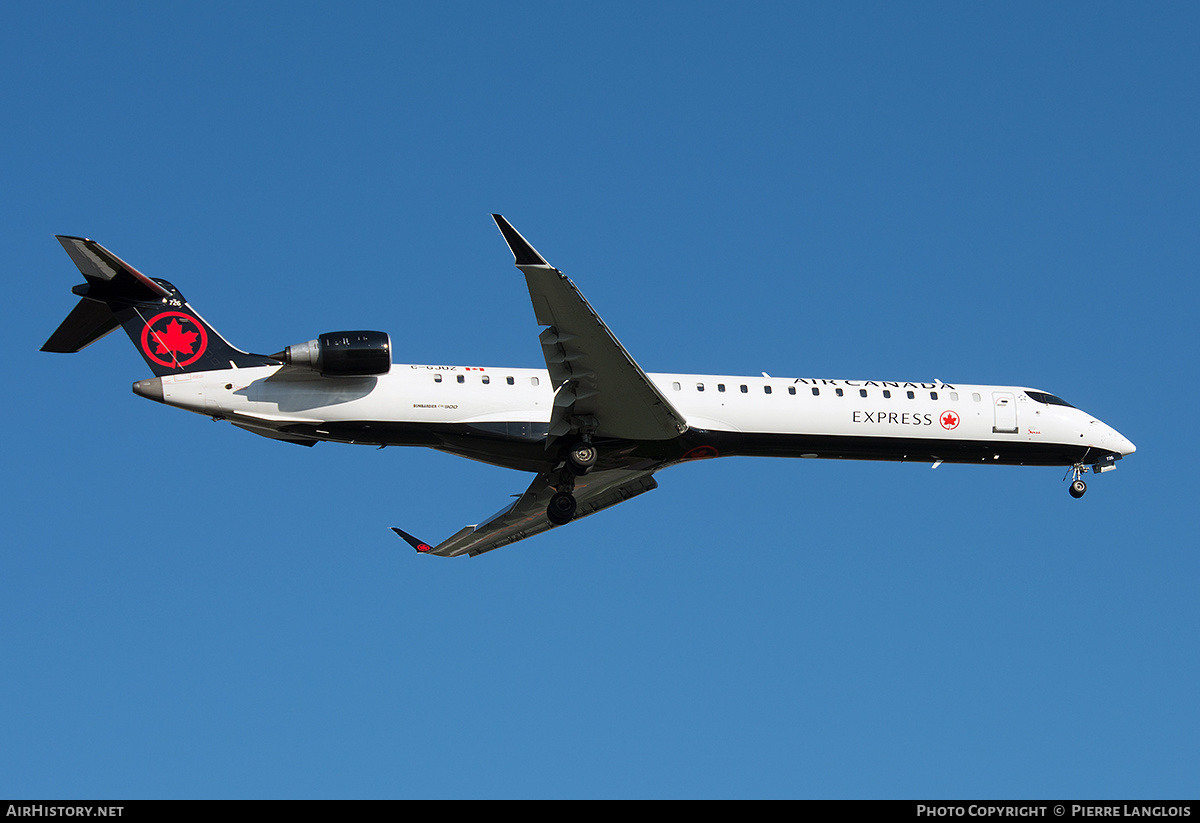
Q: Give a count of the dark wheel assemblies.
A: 3